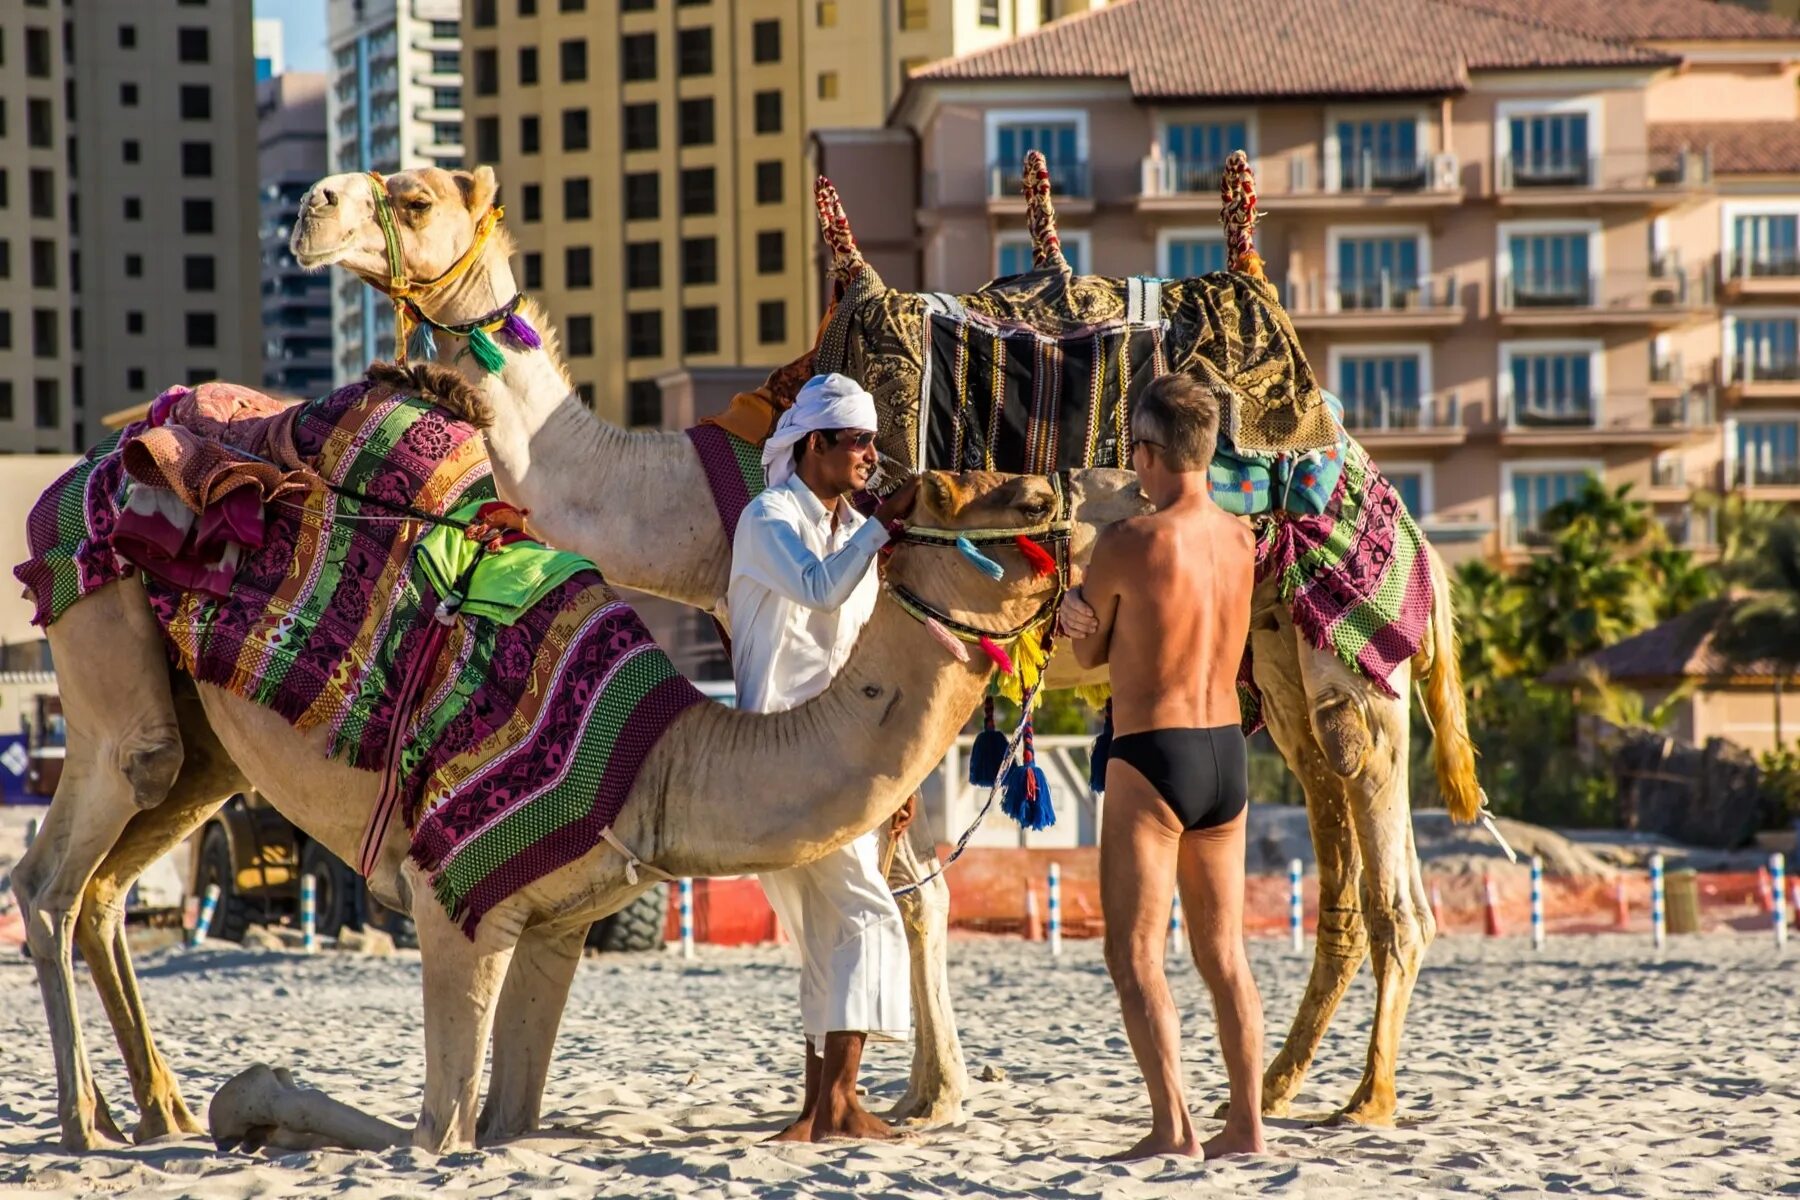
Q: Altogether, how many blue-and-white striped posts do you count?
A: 9